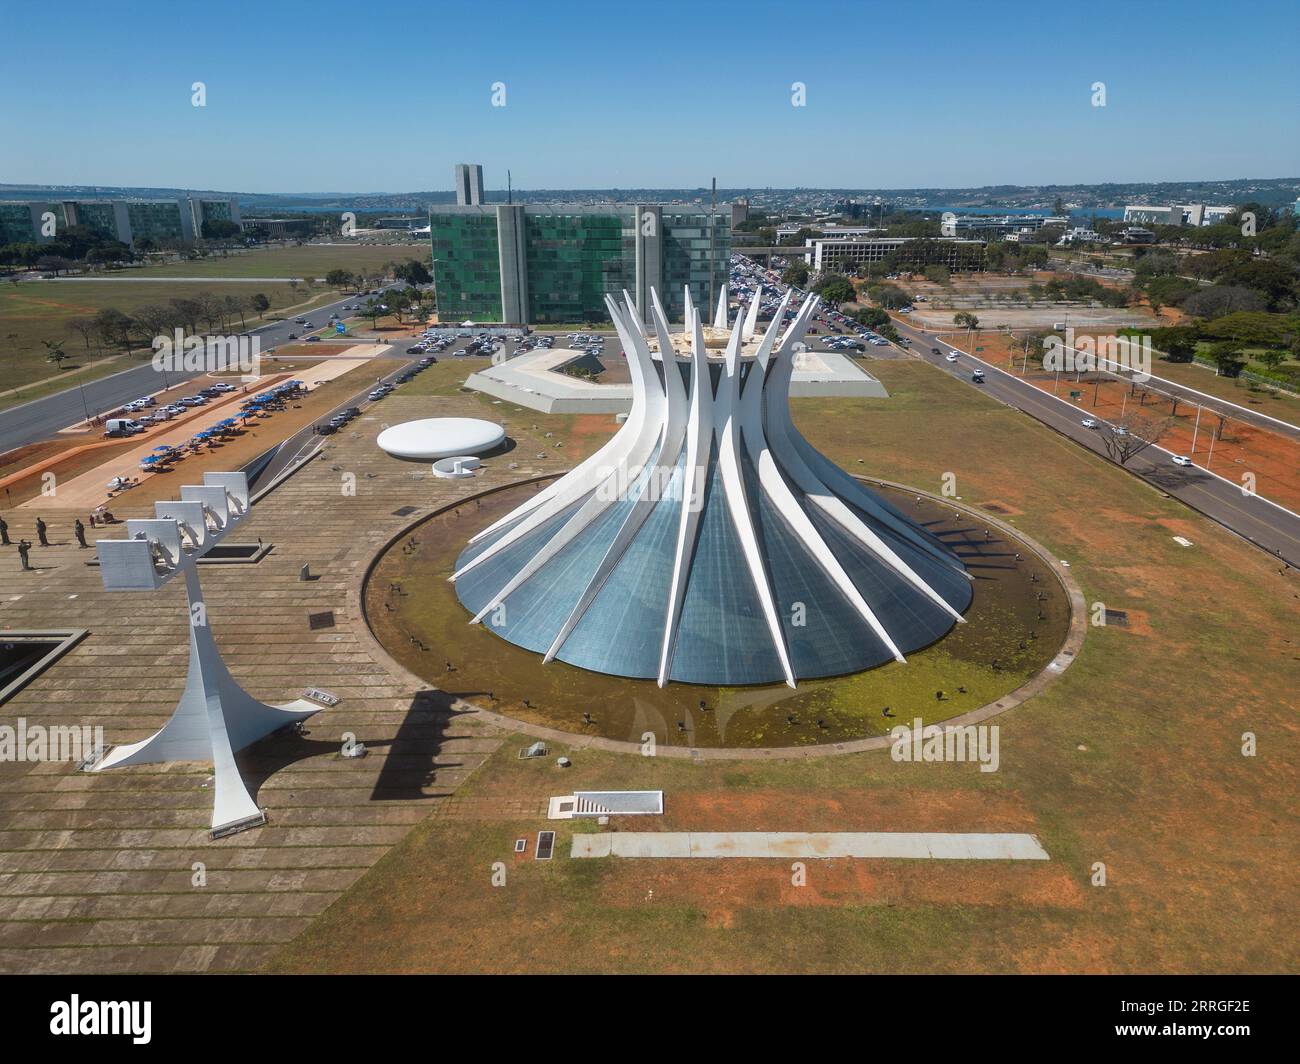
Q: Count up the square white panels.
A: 5